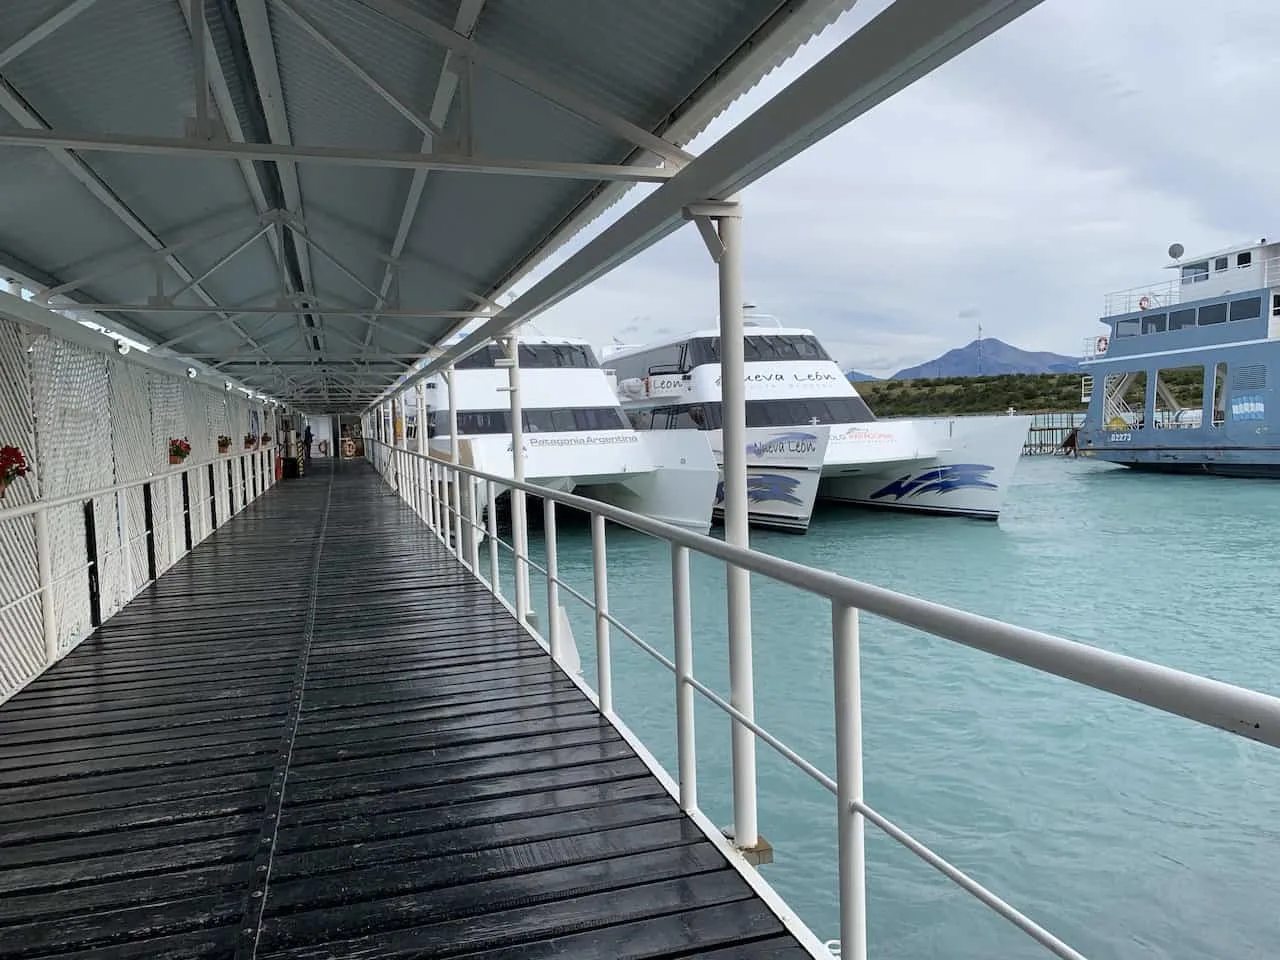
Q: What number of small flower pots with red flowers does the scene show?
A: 5